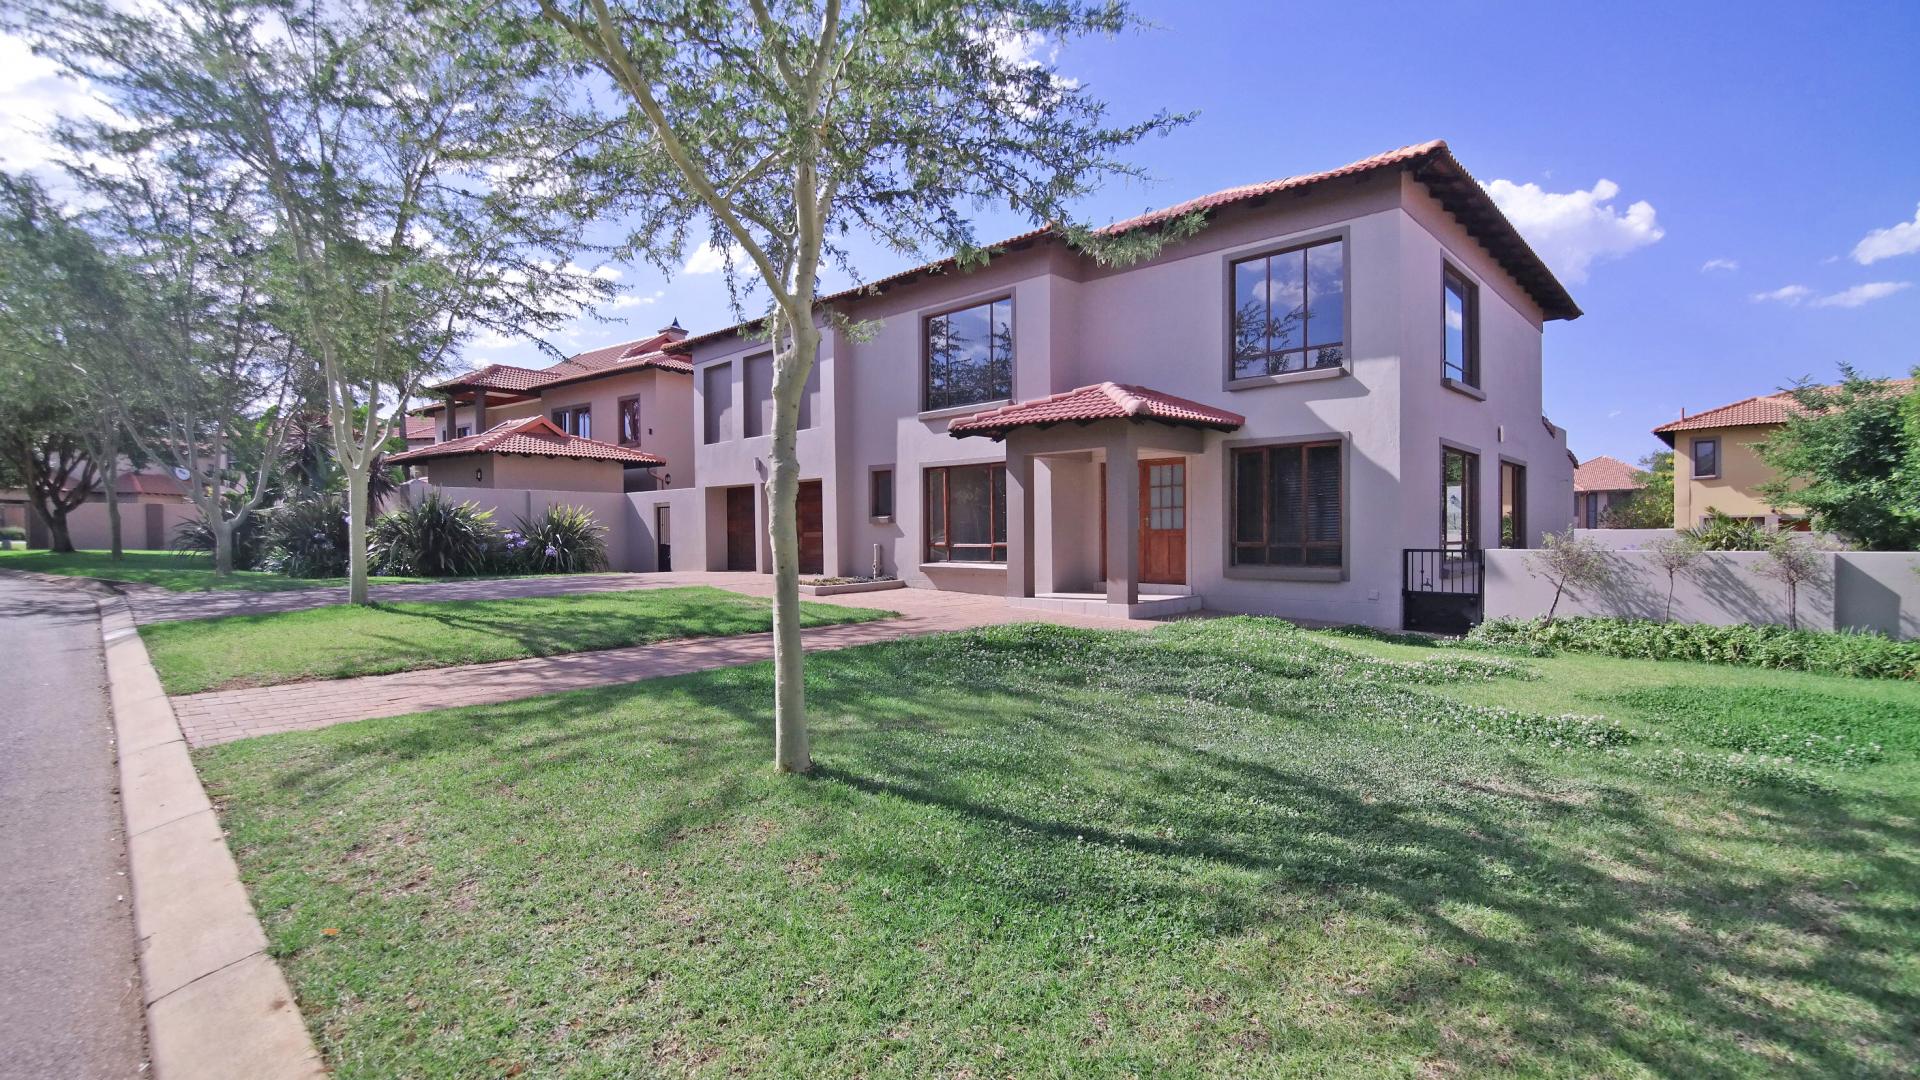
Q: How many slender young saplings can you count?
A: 3